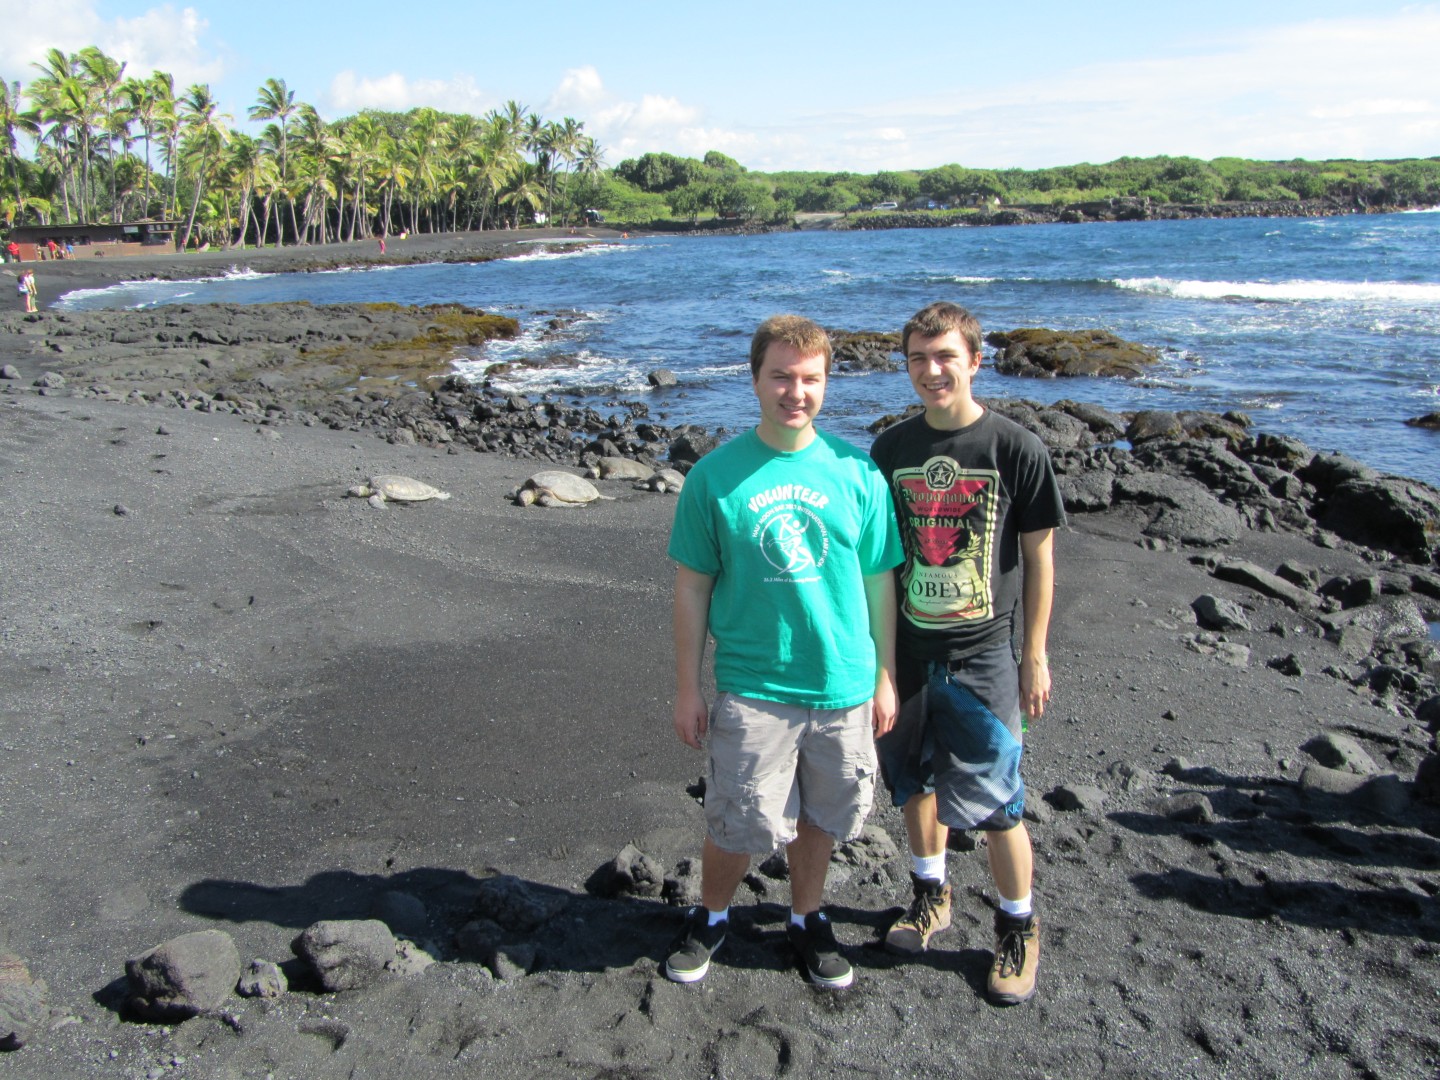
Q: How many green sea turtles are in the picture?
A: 4